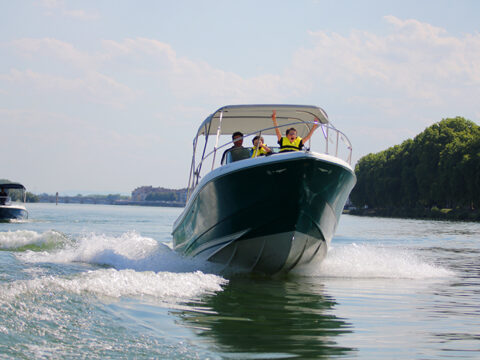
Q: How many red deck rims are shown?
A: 0